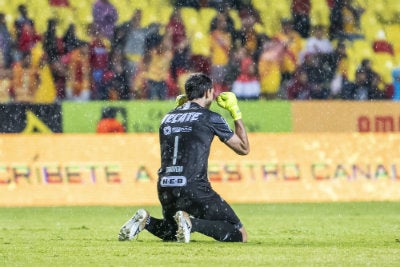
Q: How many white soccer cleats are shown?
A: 2